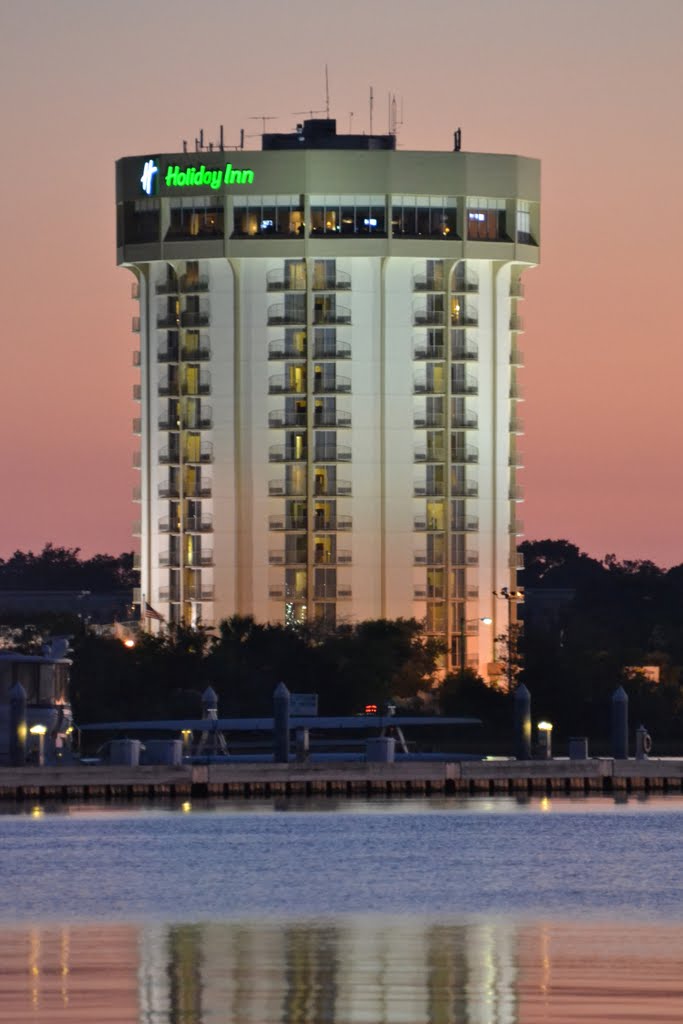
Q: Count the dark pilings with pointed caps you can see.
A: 5